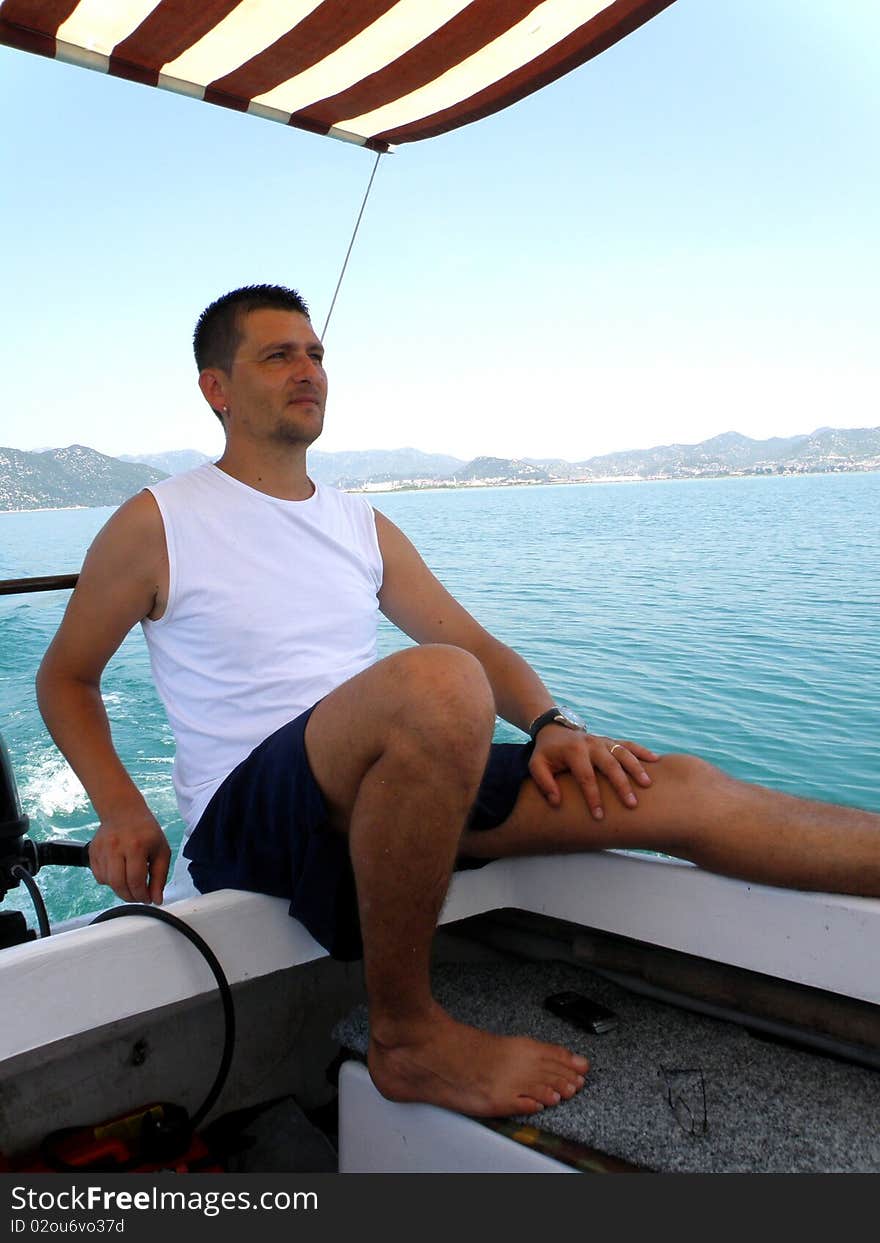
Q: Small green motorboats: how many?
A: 0